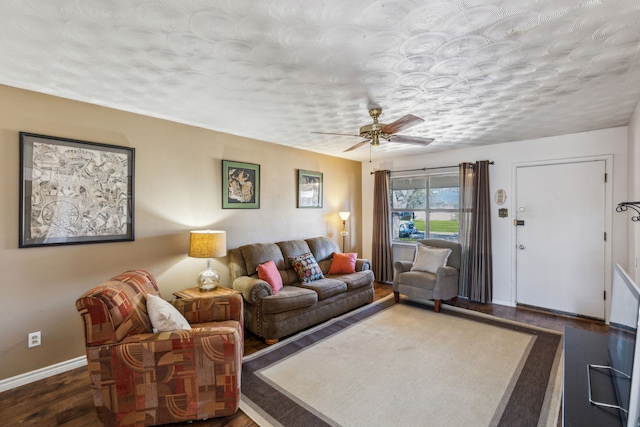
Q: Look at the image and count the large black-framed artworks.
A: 1